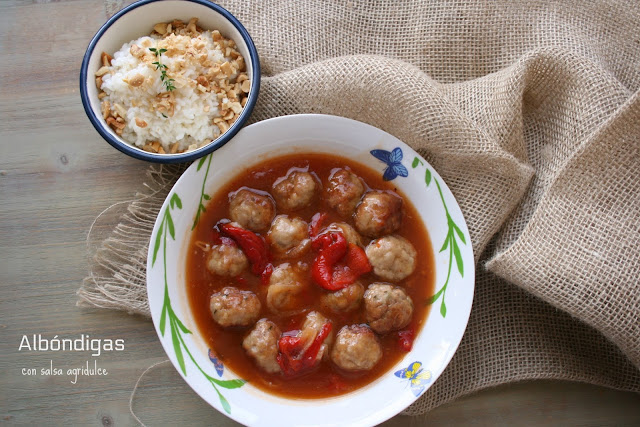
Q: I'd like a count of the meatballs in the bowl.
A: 15